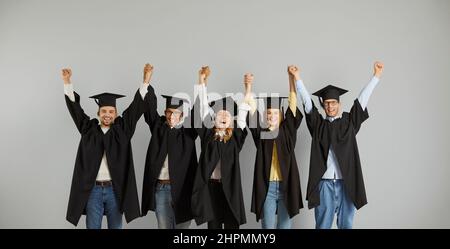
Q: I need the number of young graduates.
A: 5